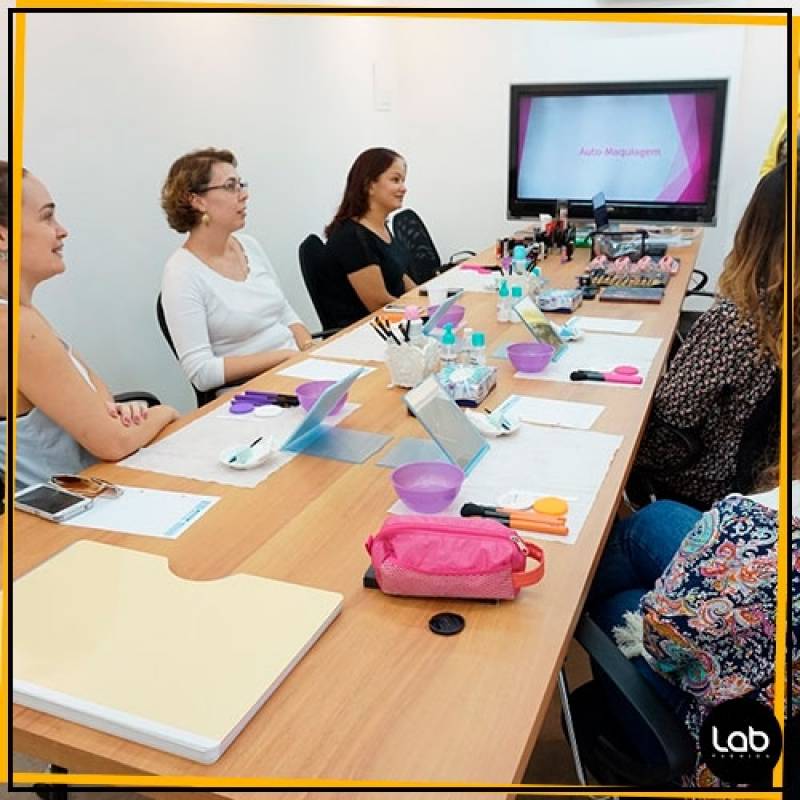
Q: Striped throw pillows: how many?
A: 0